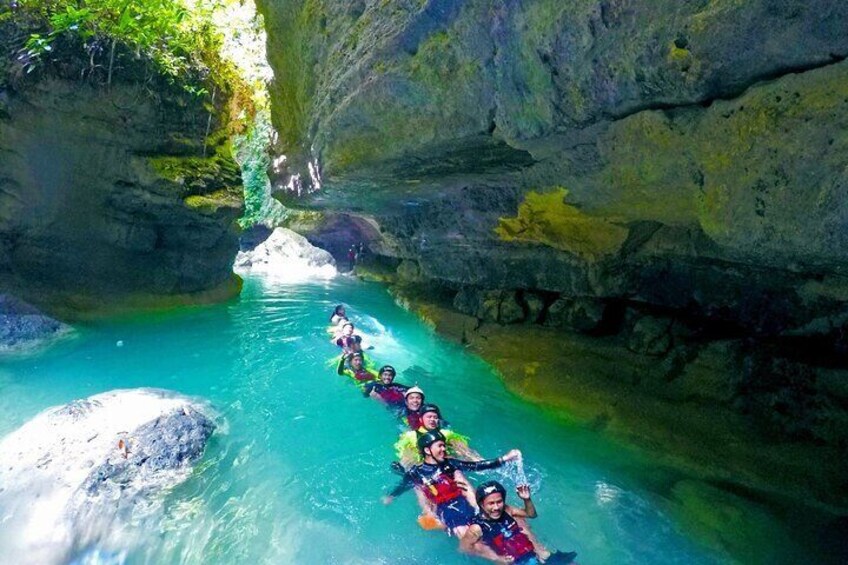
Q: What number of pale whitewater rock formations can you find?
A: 2